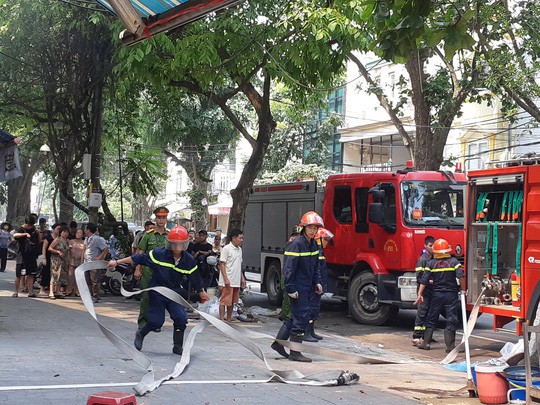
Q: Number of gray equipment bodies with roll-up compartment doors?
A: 1